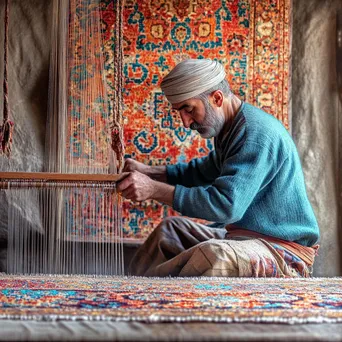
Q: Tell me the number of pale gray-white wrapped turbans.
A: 1